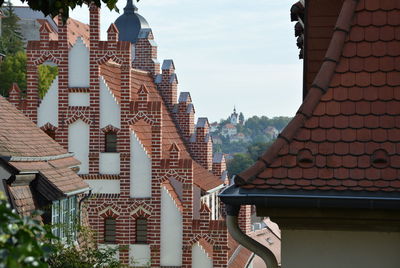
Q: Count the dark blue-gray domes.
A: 1